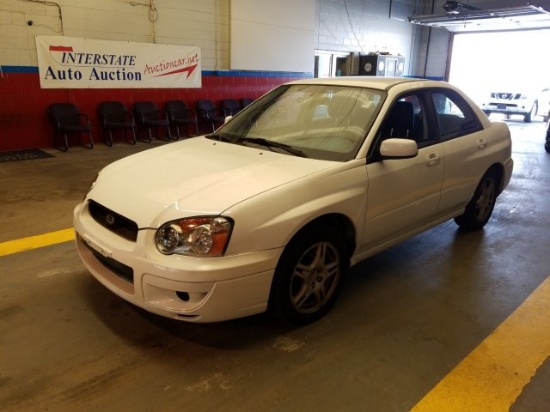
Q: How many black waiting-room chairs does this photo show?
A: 7